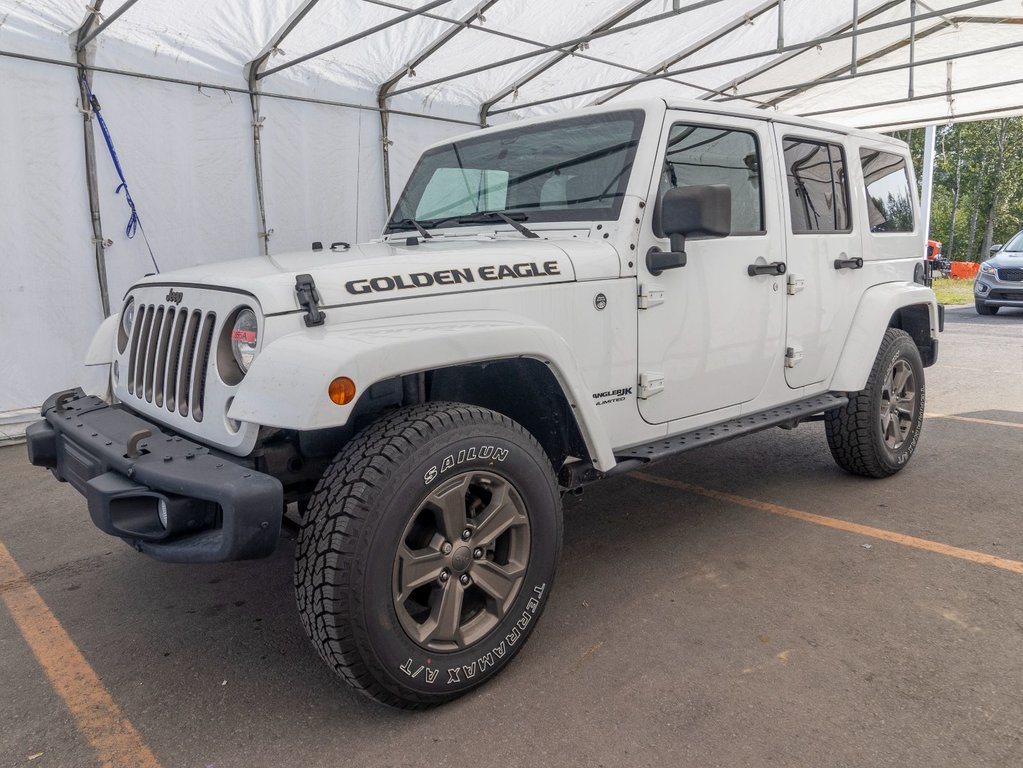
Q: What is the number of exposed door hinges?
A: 4